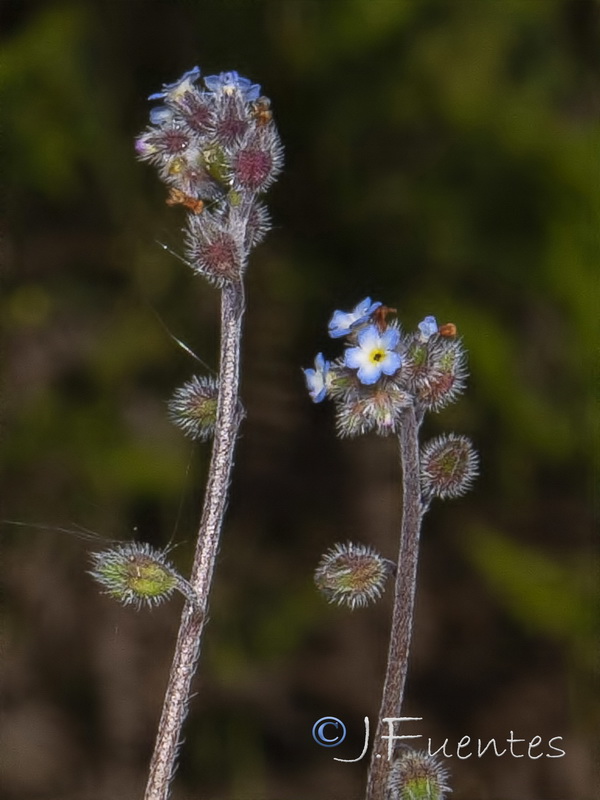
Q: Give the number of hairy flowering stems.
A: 2